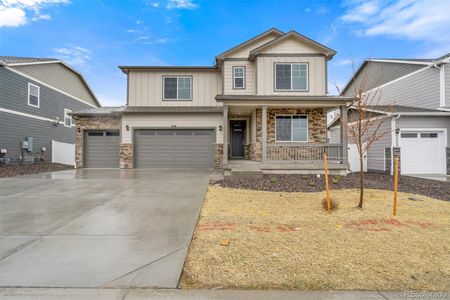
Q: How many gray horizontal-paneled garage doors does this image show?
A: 2